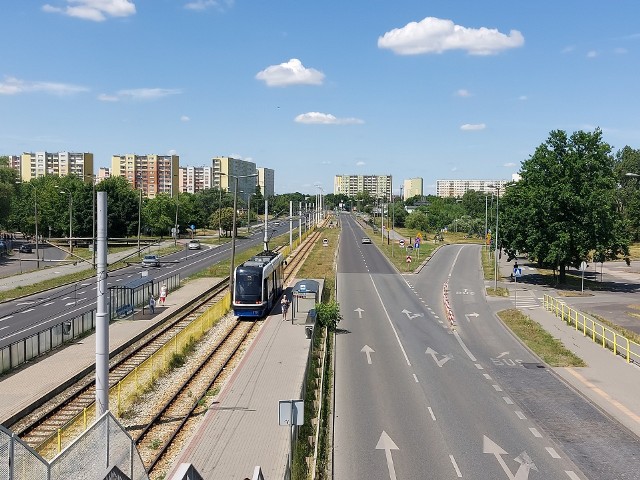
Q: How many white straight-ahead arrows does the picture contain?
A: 3